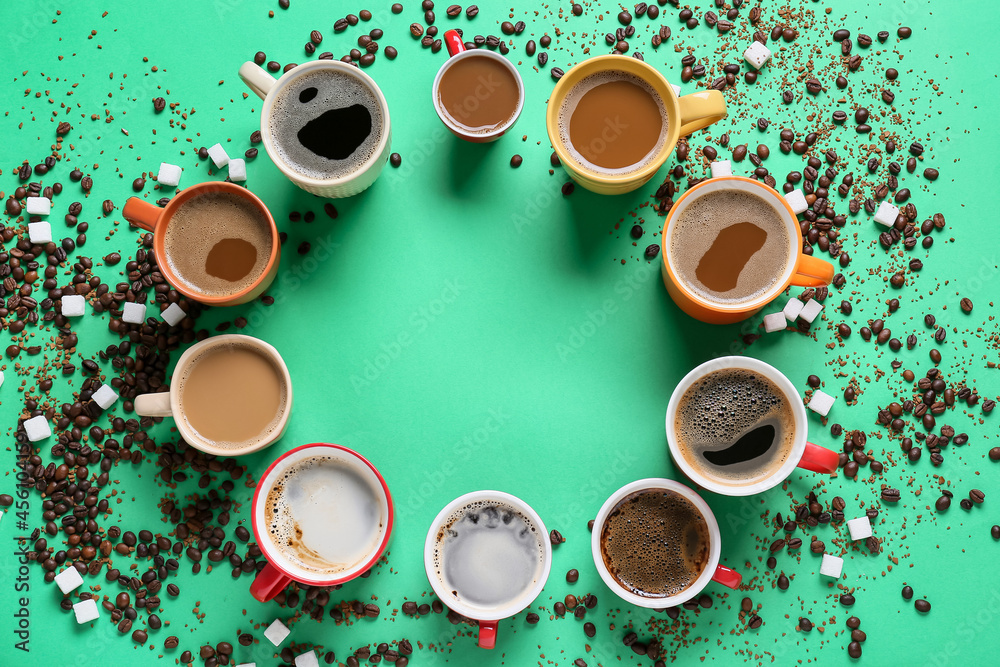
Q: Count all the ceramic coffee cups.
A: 10